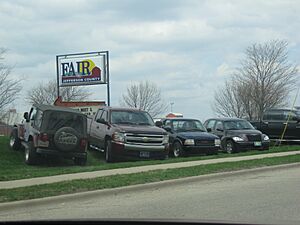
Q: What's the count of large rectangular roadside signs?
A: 1